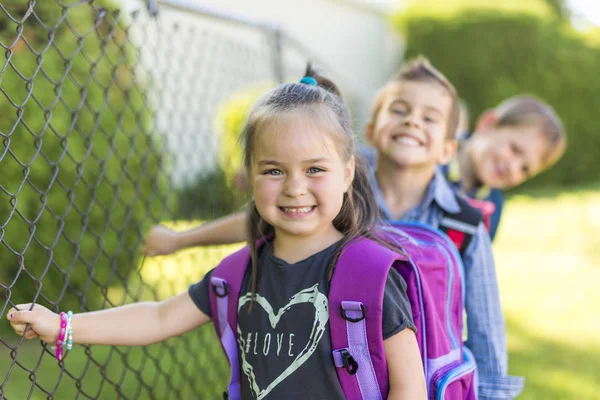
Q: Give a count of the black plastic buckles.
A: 3